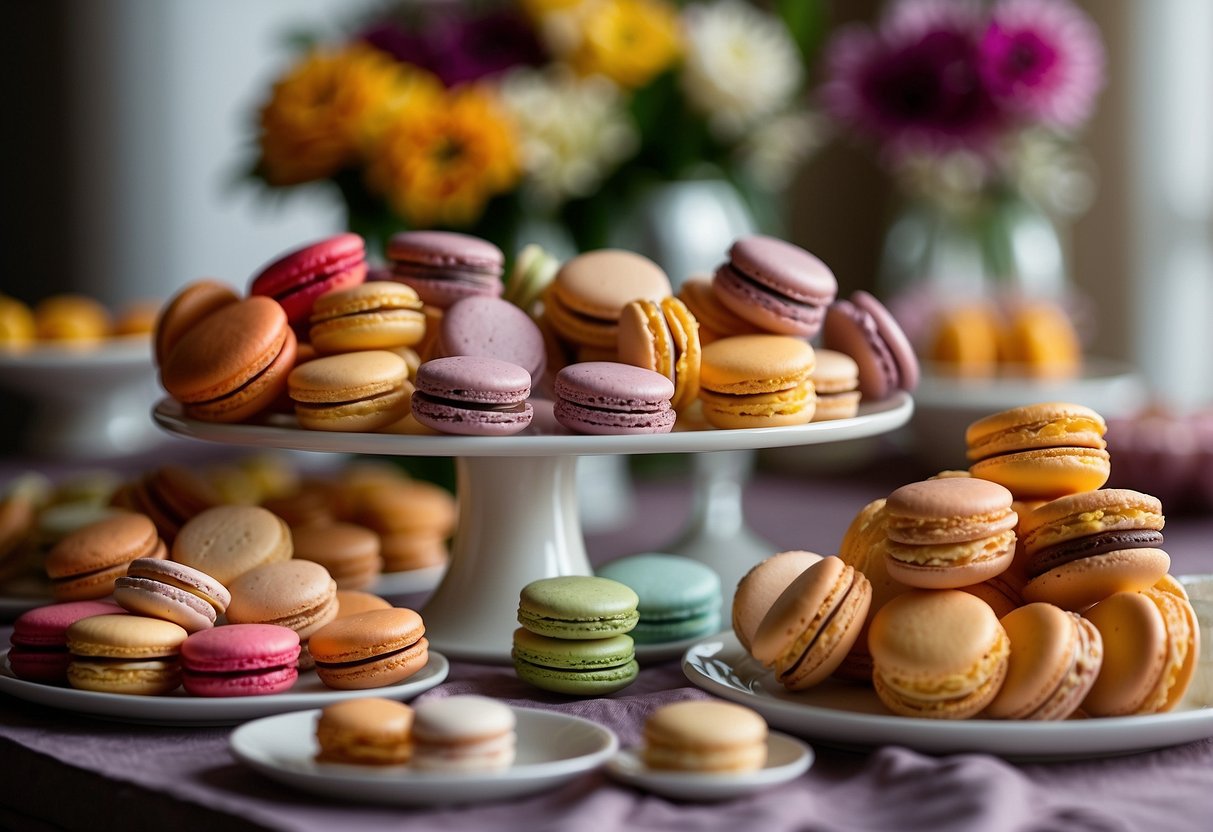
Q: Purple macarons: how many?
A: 6